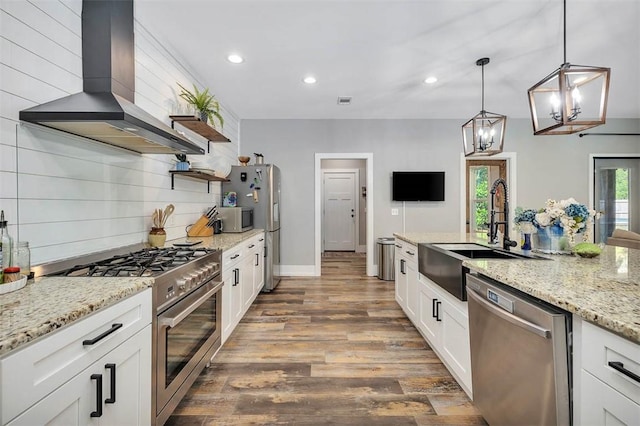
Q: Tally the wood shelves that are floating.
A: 2